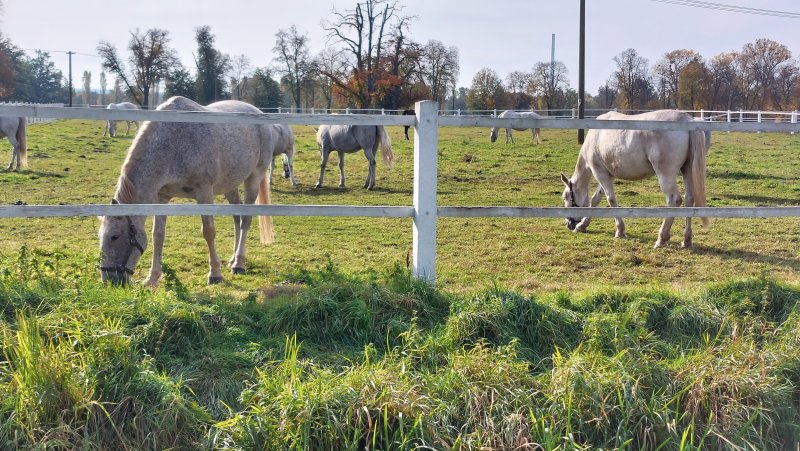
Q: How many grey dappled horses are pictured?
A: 1